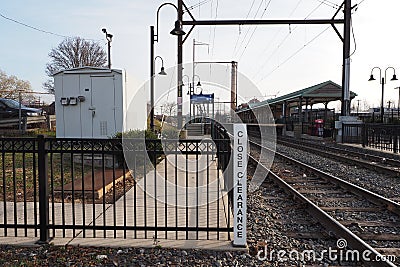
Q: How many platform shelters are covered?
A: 1